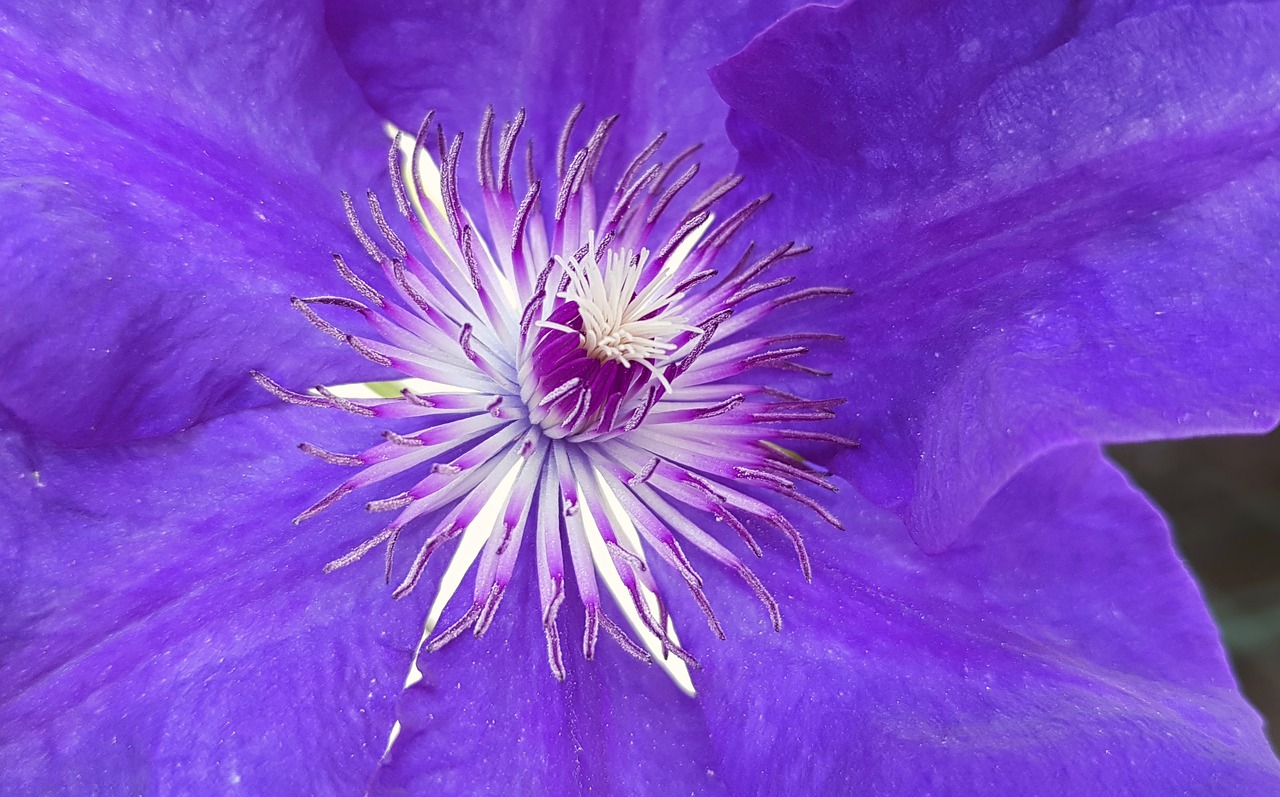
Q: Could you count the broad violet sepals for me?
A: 6